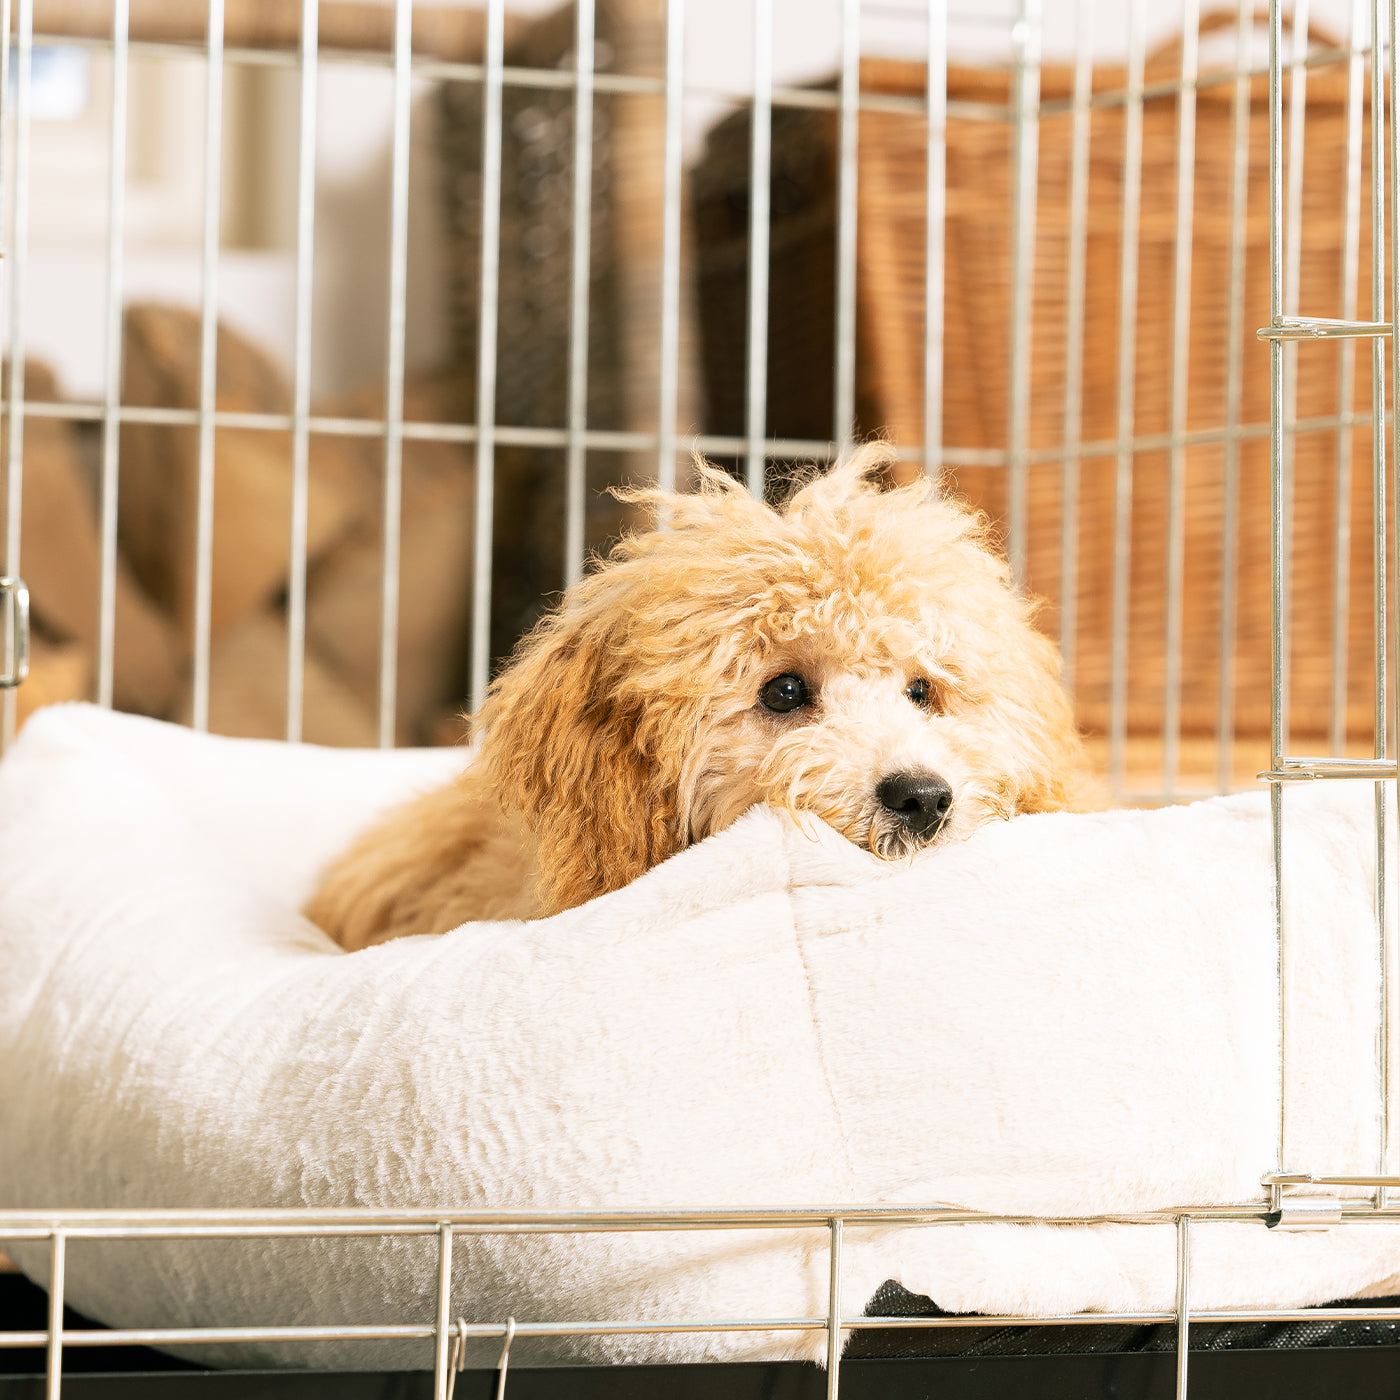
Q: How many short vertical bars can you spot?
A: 4